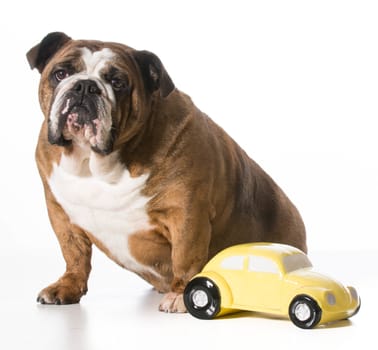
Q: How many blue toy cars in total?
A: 0